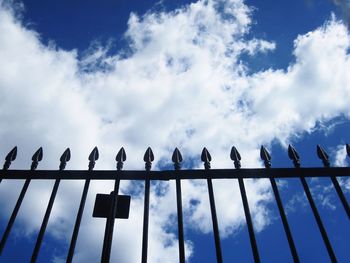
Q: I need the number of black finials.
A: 13